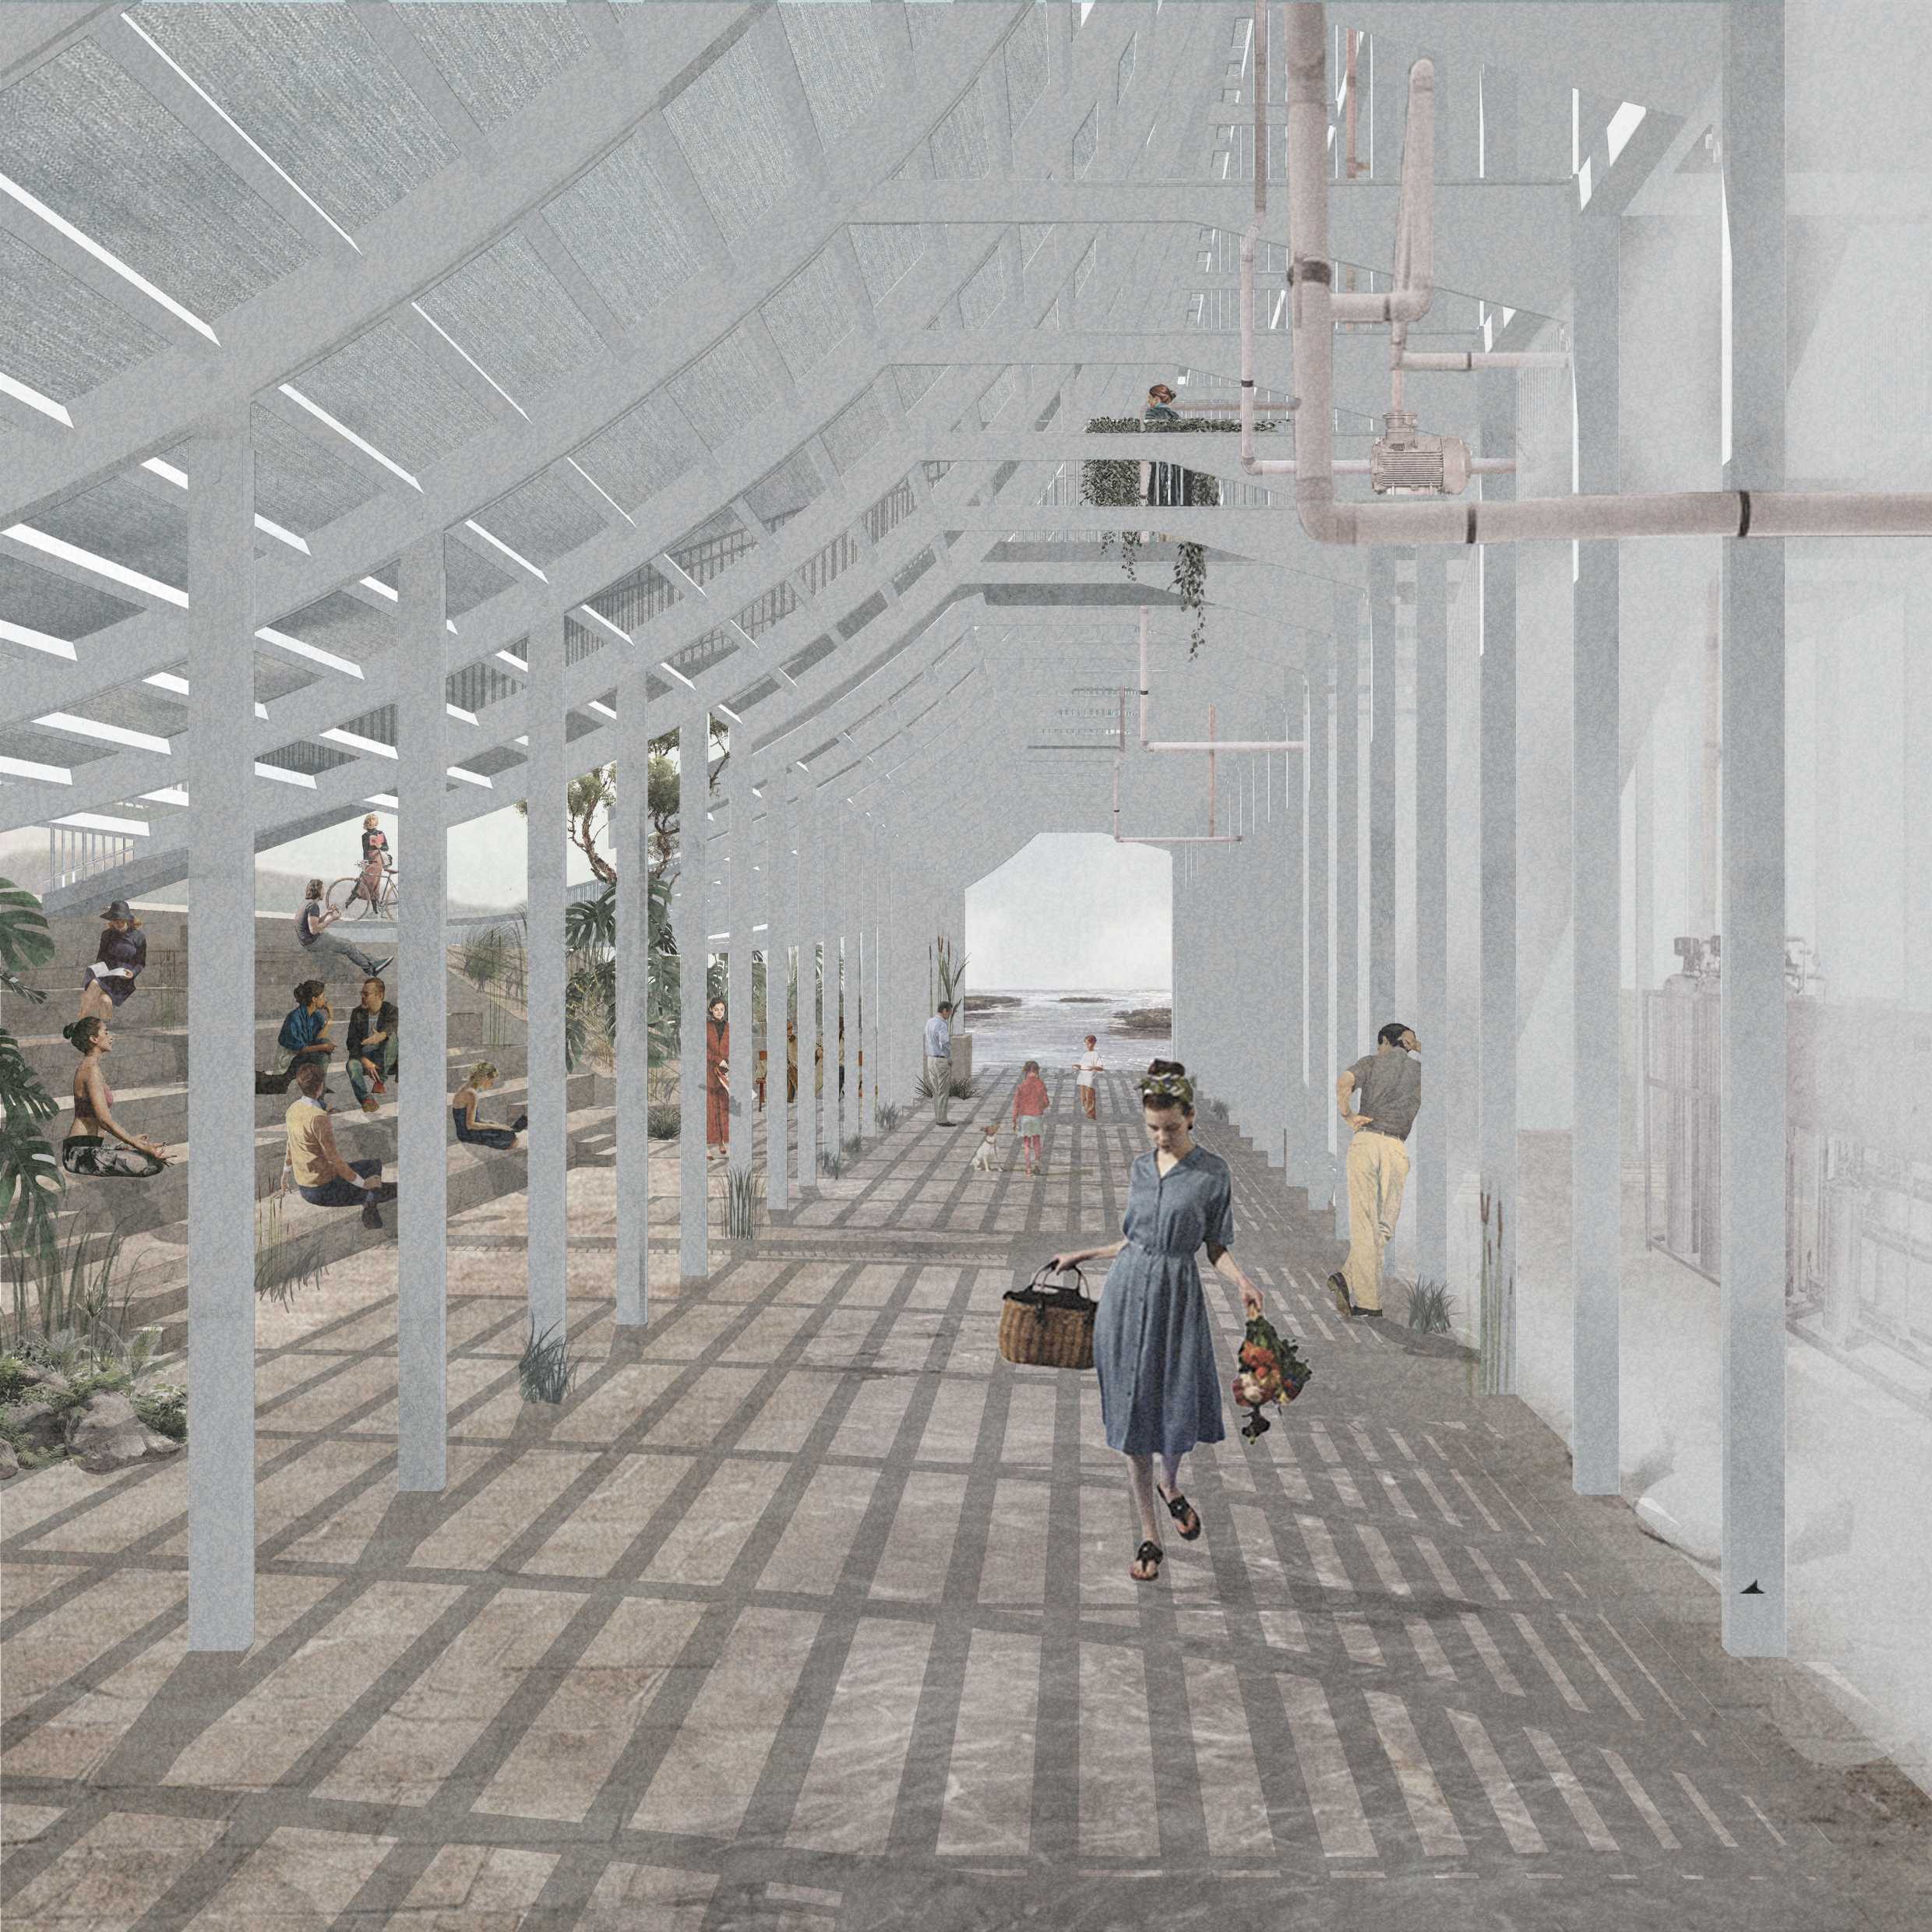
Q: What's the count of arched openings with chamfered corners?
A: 1